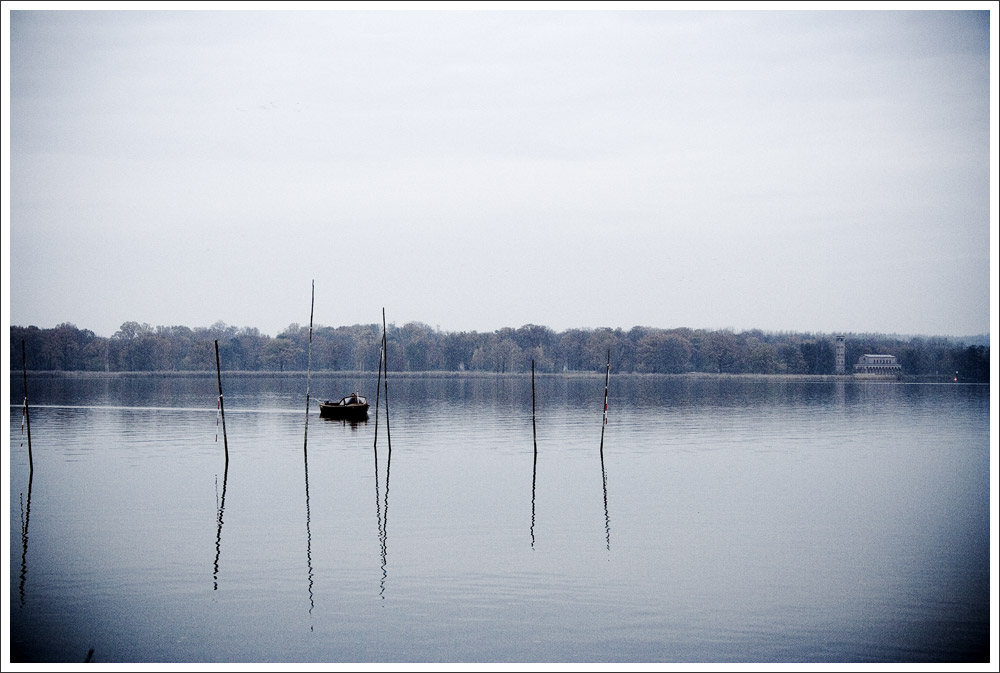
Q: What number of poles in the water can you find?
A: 7